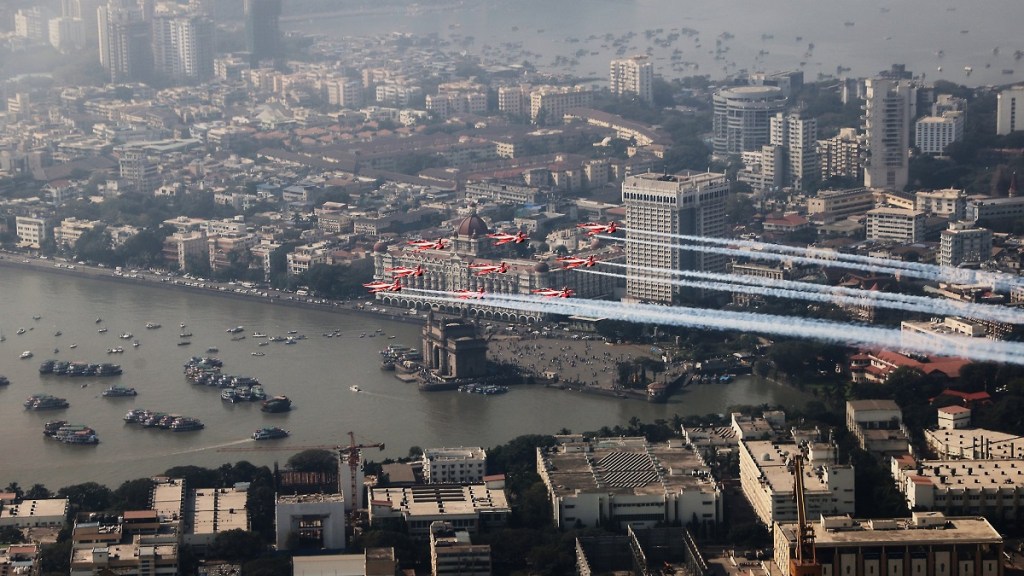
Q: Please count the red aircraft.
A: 9